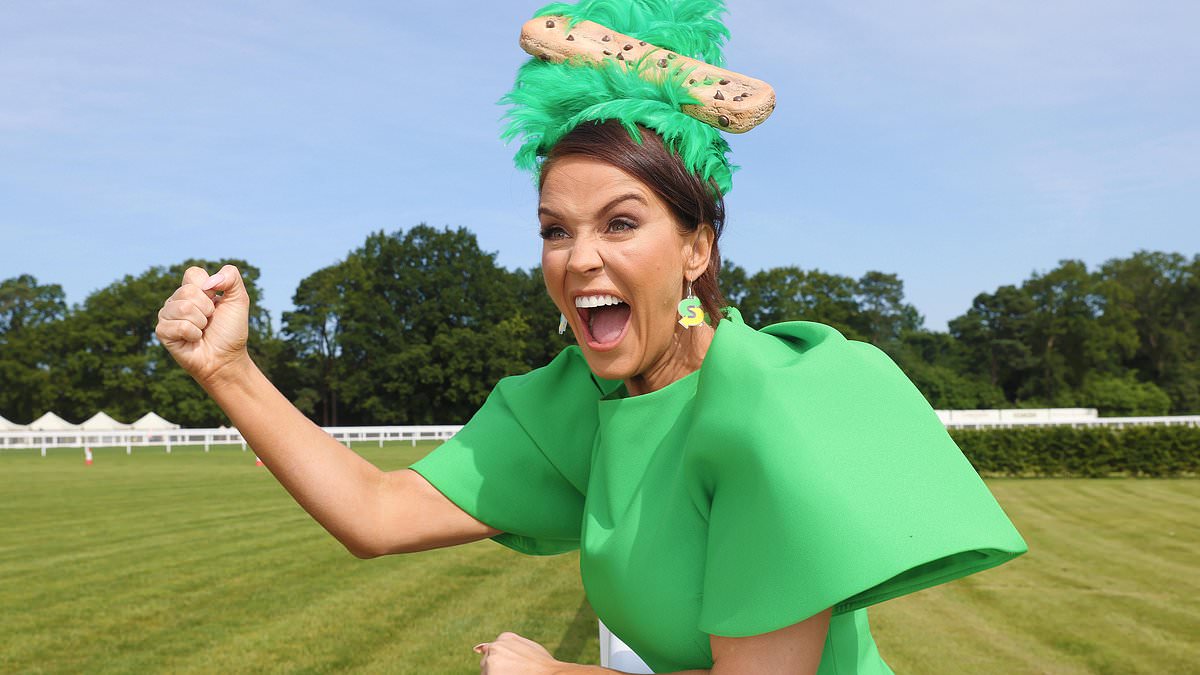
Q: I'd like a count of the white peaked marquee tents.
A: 4